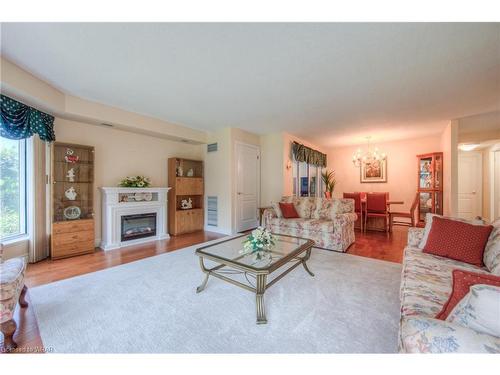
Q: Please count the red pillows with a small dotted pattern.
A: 2